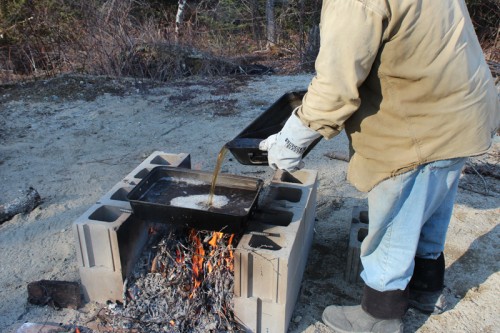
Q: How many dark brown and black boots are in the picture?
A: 2